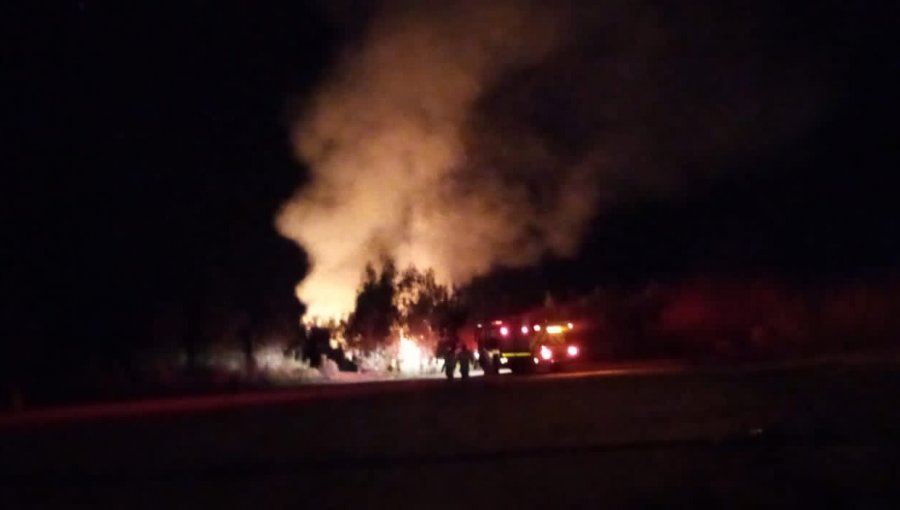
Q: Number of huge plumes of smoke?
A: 1